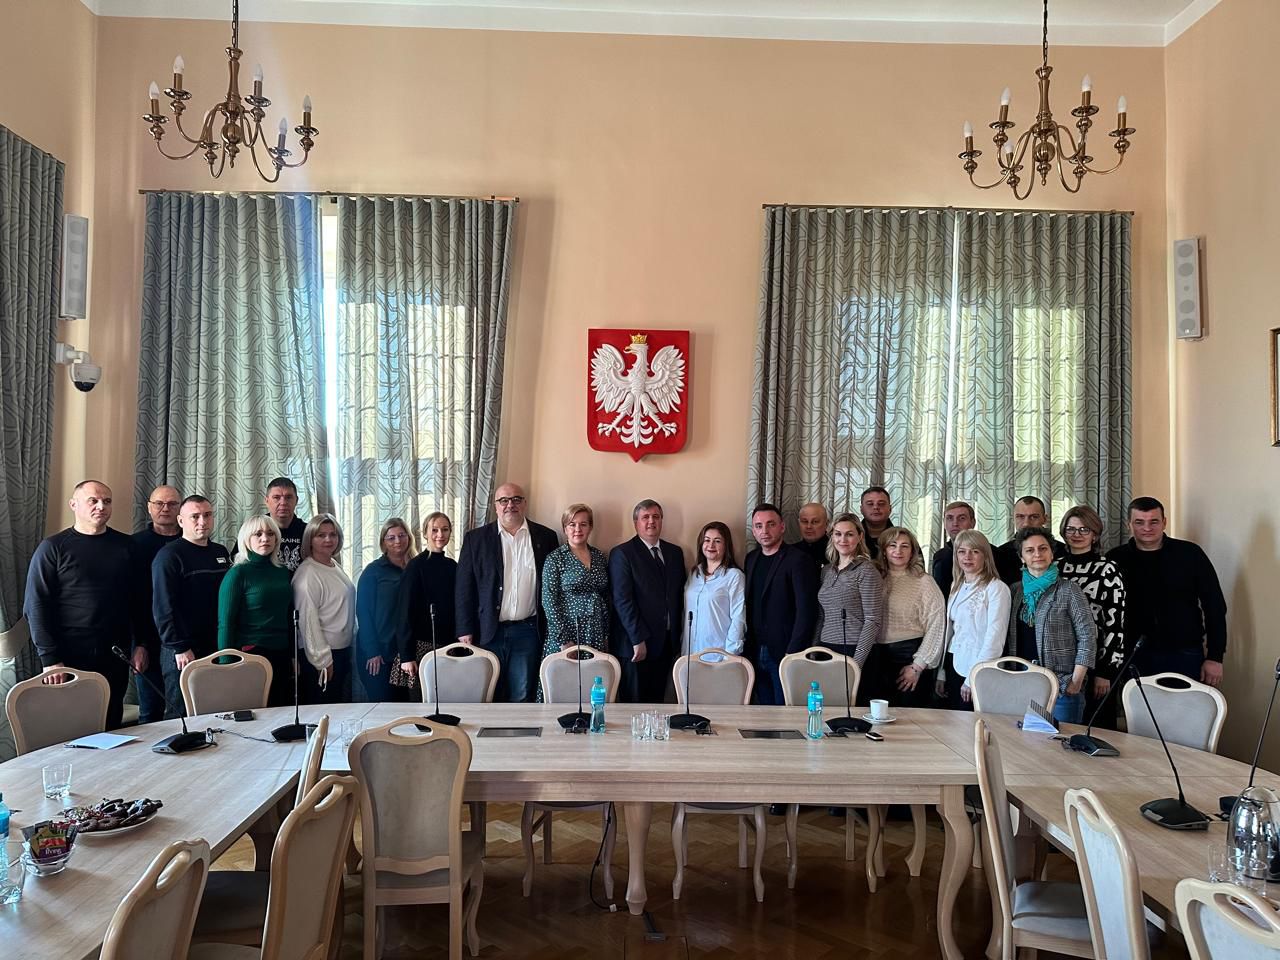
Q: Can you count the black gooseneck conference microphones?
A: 9